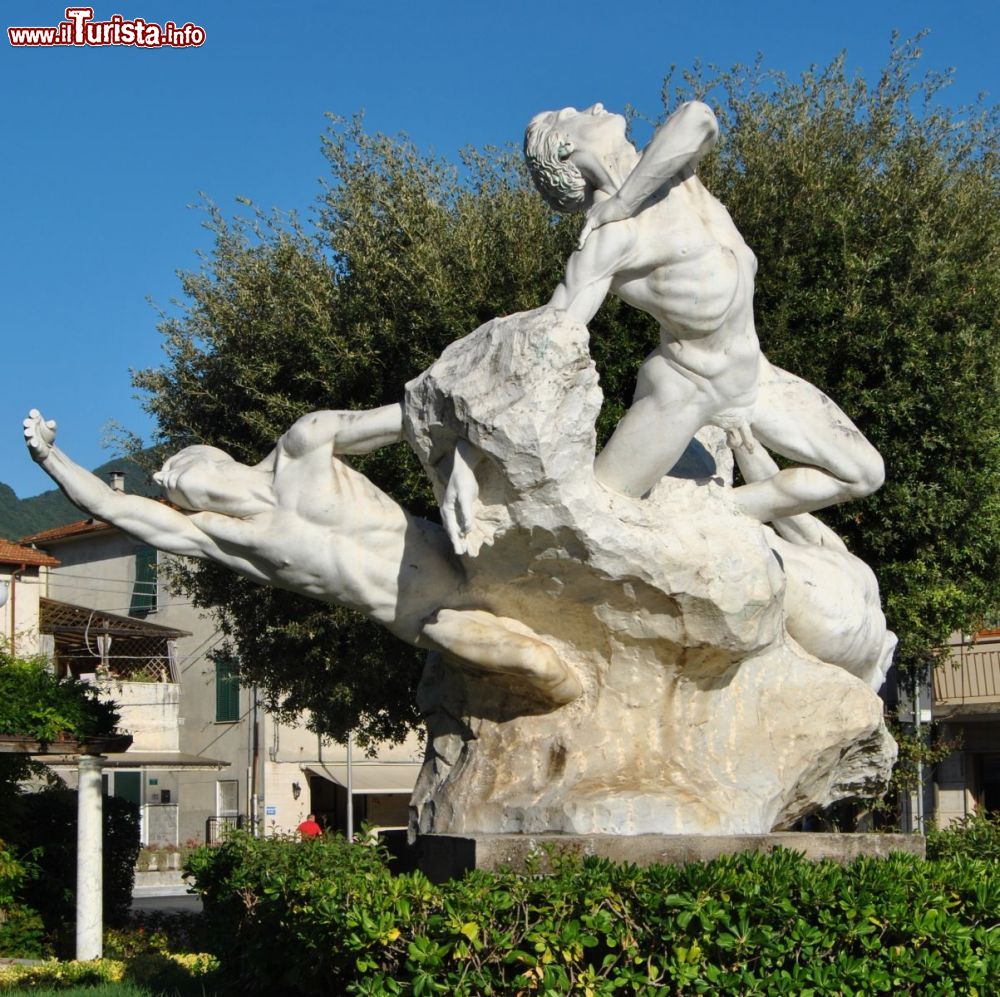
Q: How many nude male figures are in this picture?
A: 3